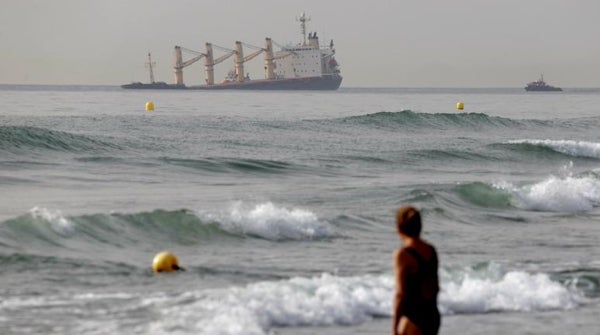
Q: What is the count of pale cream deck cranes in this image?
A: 4